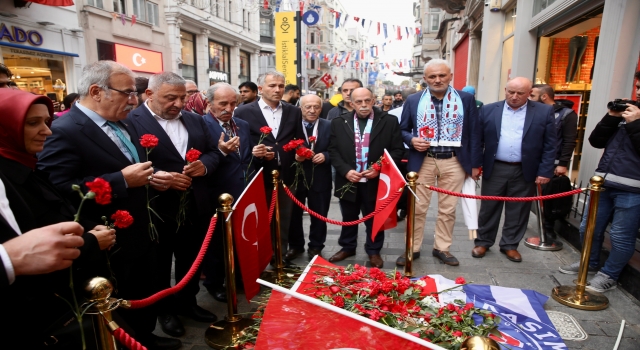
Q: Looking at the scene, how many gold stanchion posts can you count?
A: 6